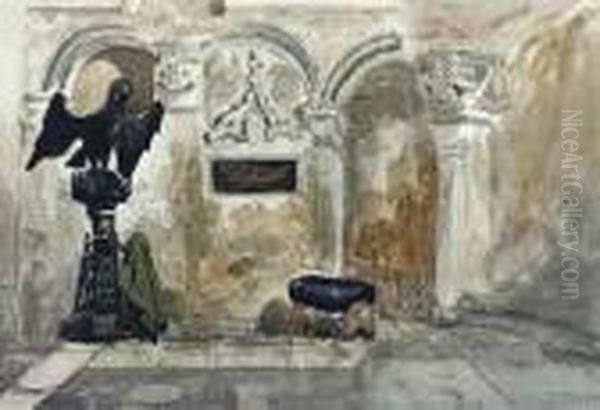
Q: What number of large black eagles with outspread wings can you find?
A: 1